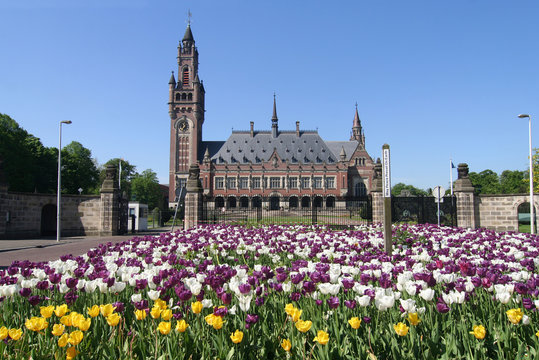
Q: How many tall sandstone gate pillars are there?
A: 4